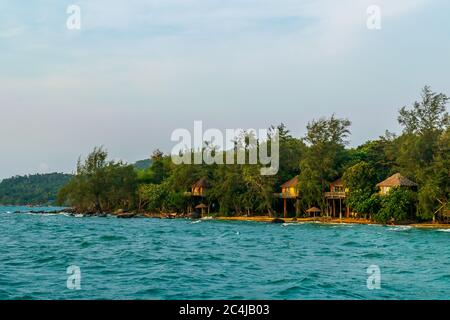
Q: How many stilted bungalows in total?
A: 4